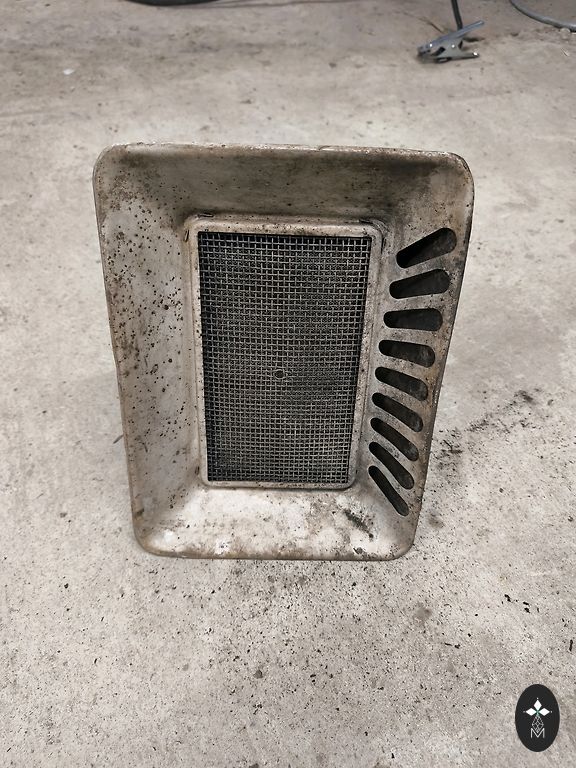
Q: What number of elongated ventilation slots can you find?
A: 9